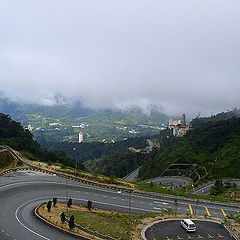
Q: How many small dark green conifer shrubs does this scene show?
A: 6